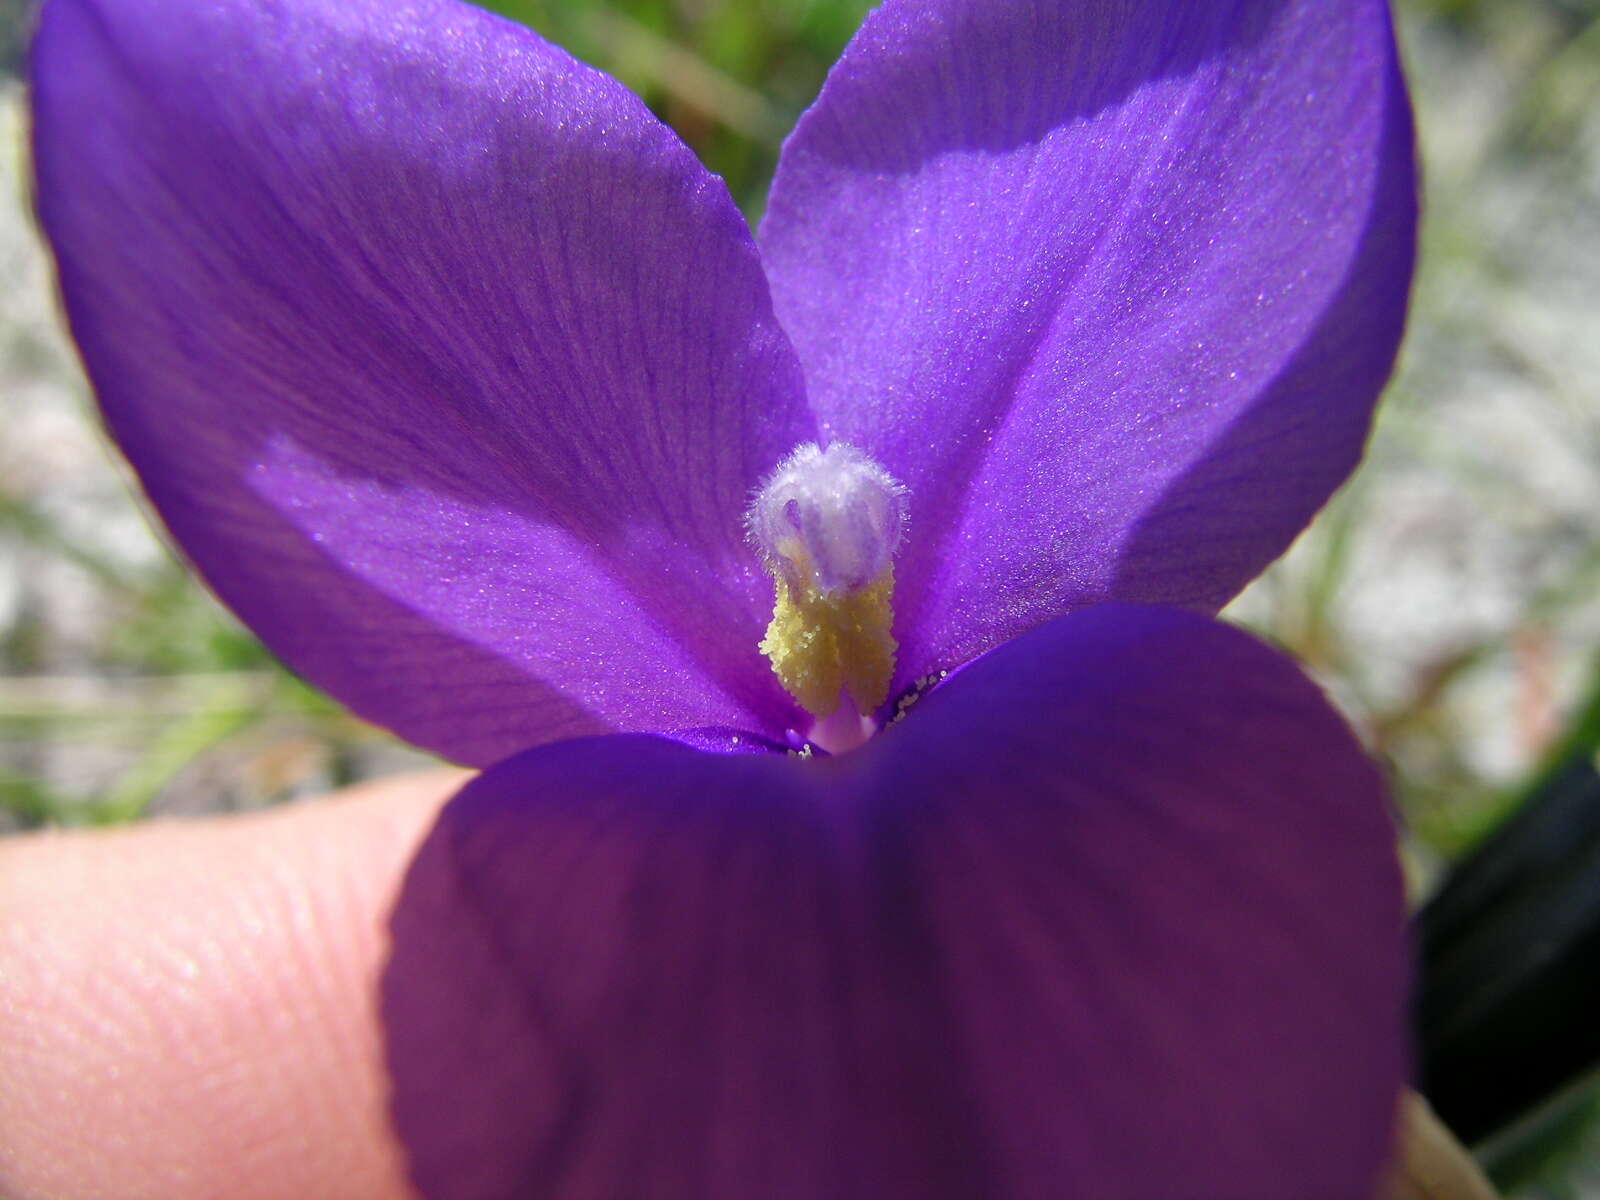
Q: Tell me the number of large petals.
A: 3